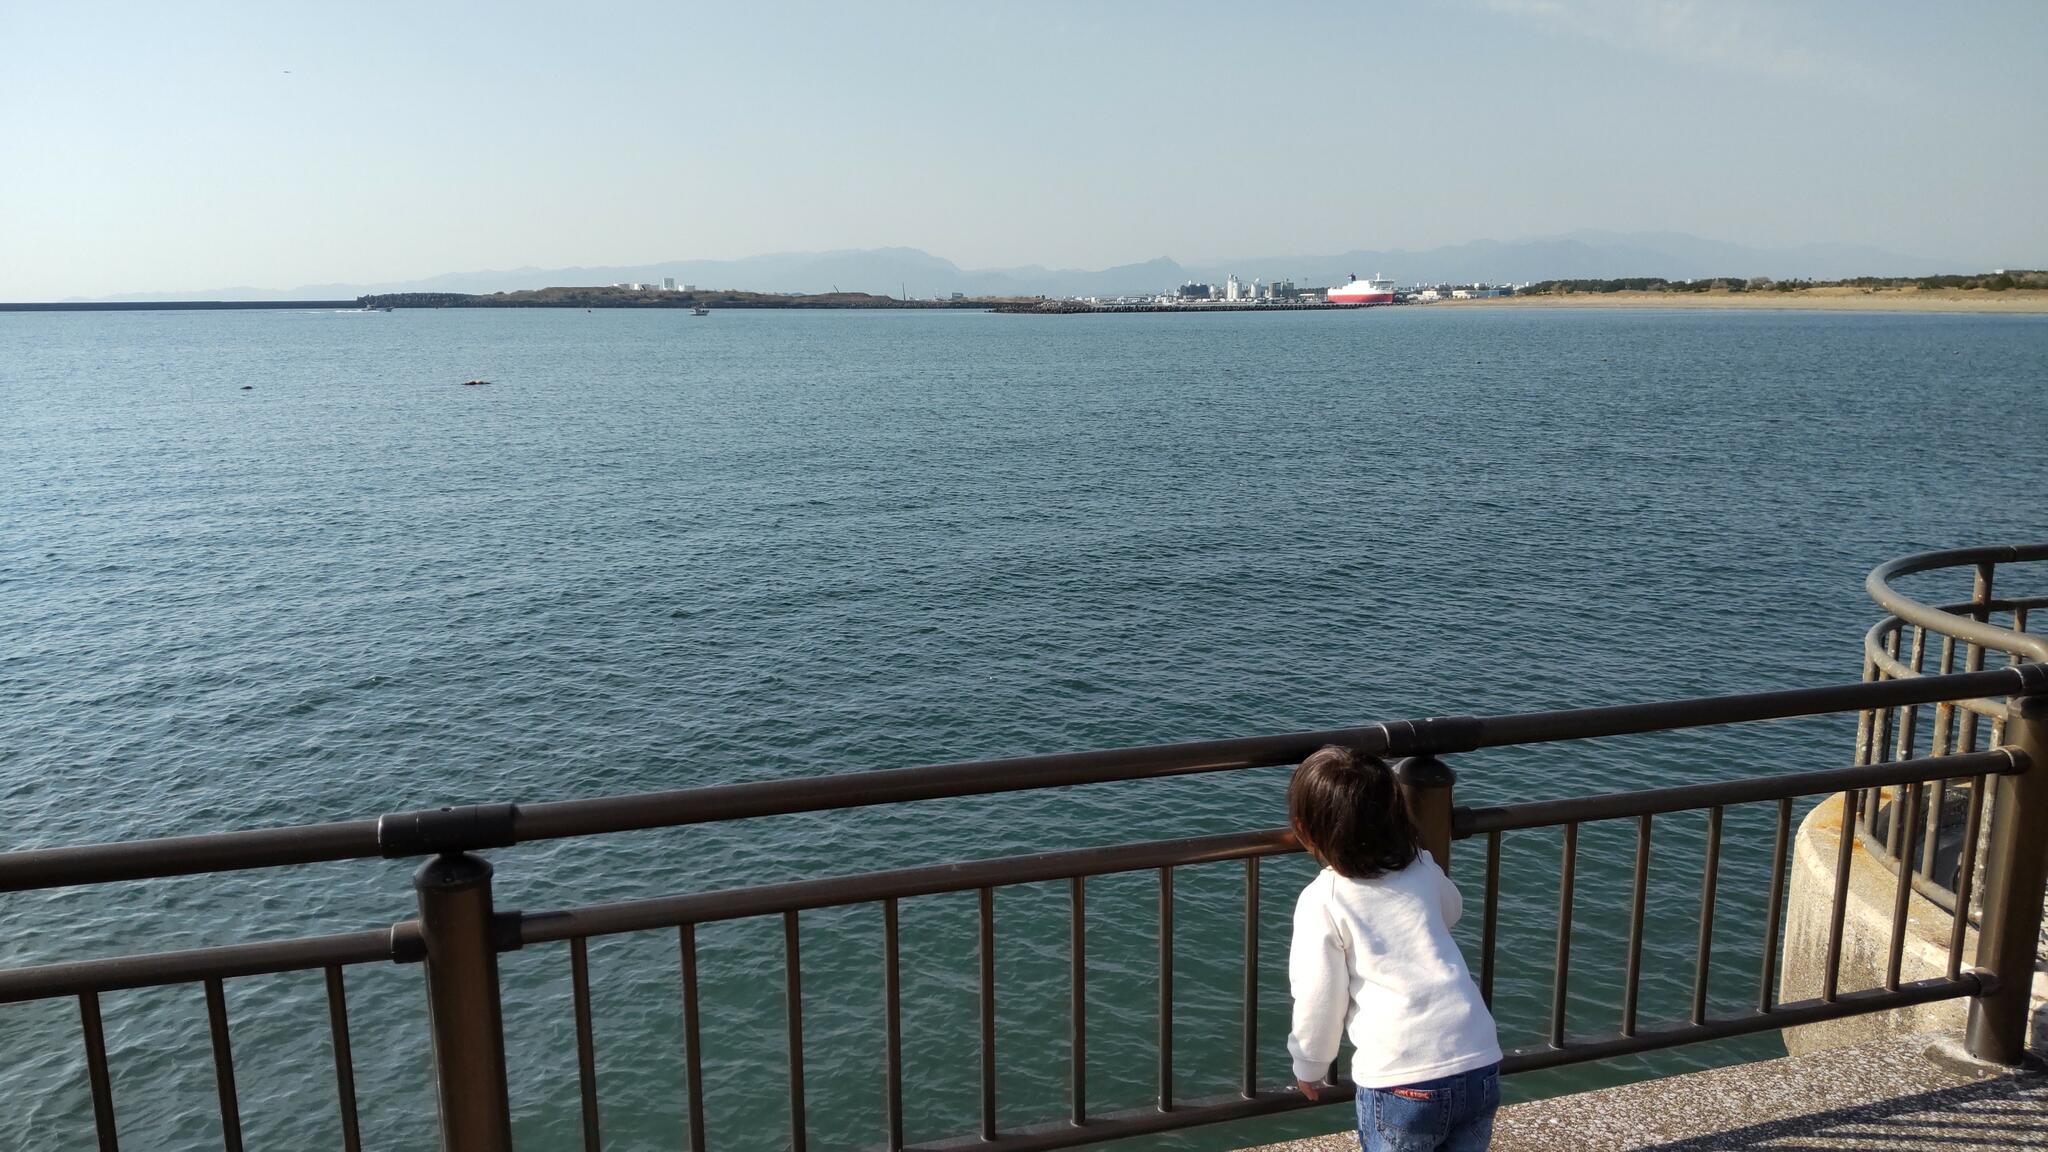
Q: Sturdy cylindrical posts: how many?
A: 3